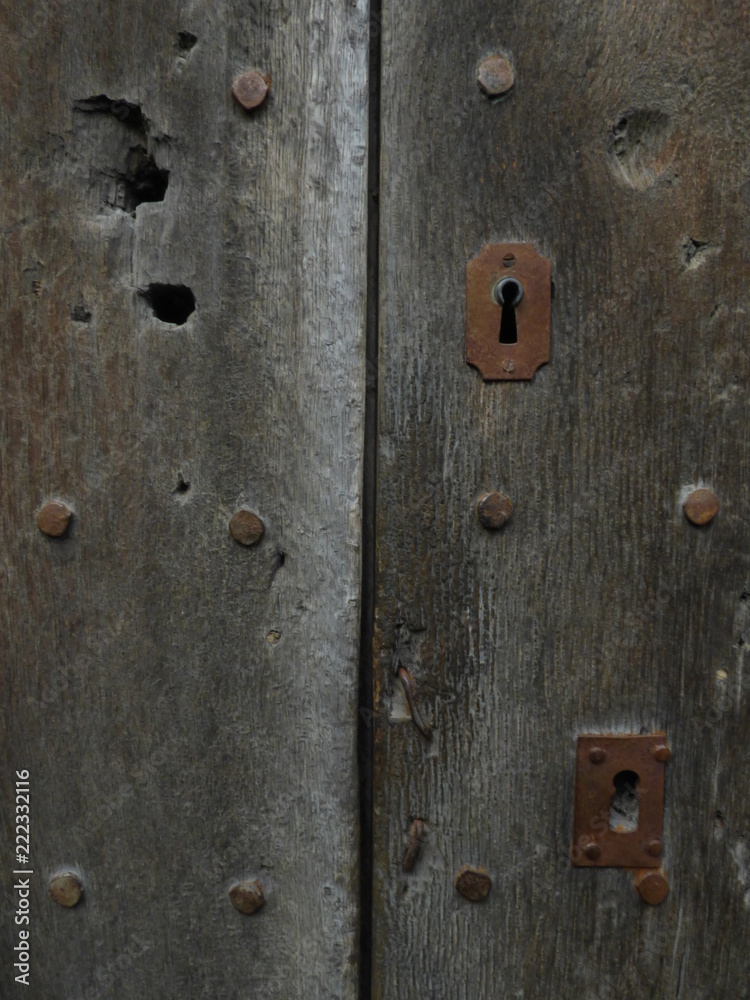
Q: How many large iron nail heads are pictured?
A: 10